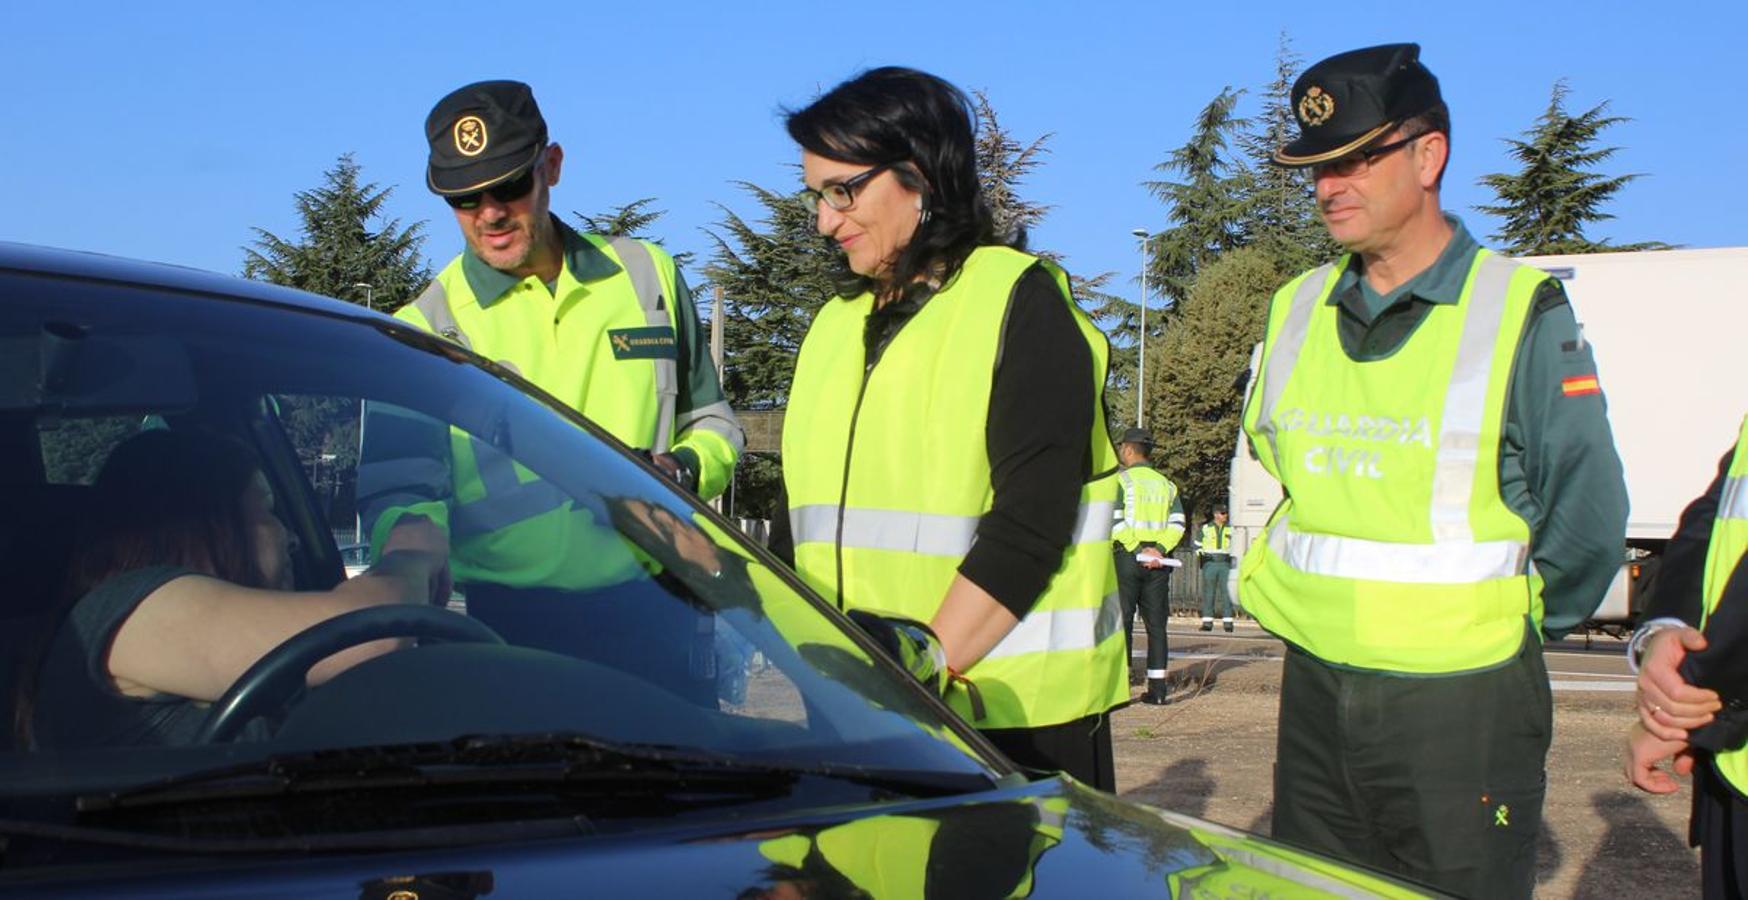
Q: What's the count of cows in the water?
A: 0